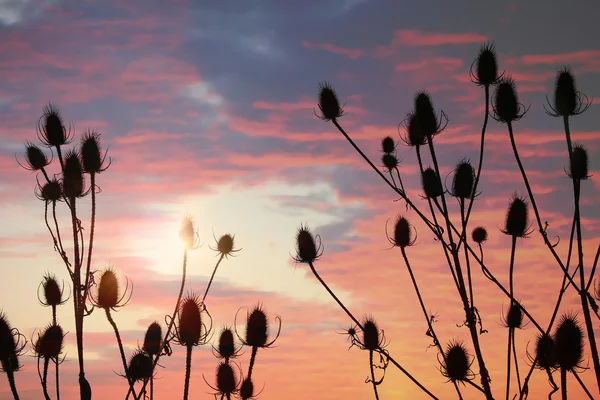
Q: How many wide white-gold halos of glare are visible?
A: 1